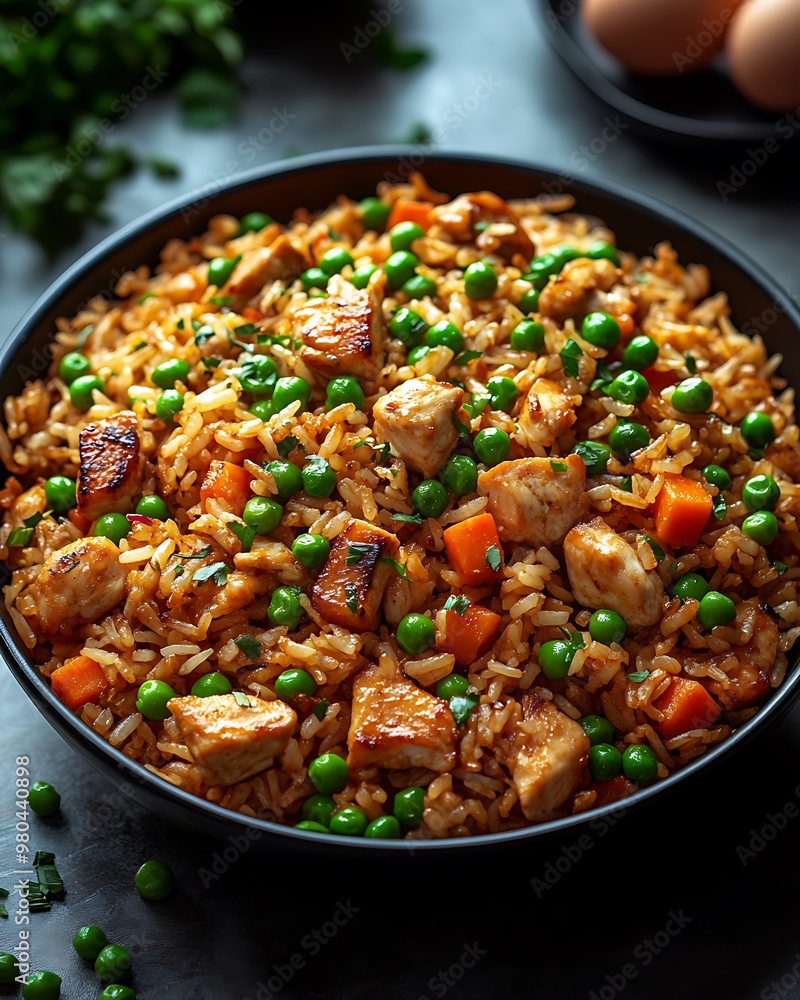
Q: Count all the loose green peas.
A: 7